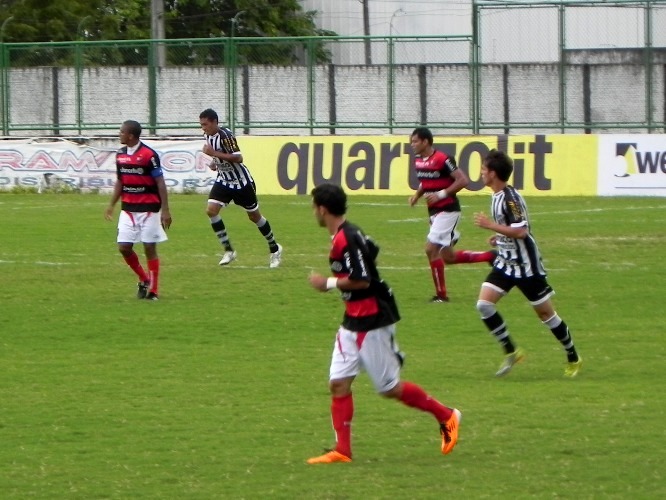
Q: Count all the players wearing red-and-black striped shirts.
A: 3